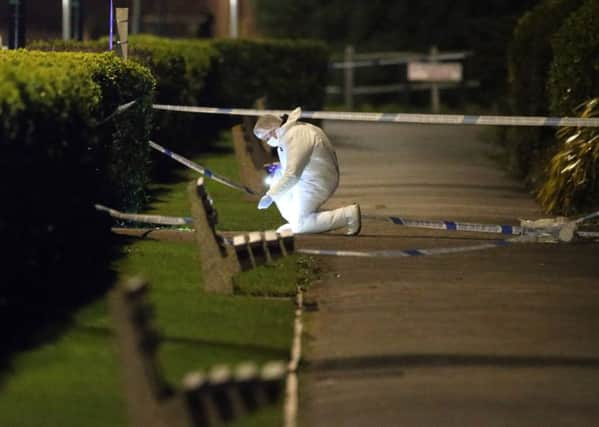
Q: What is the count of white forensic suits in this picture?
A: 1